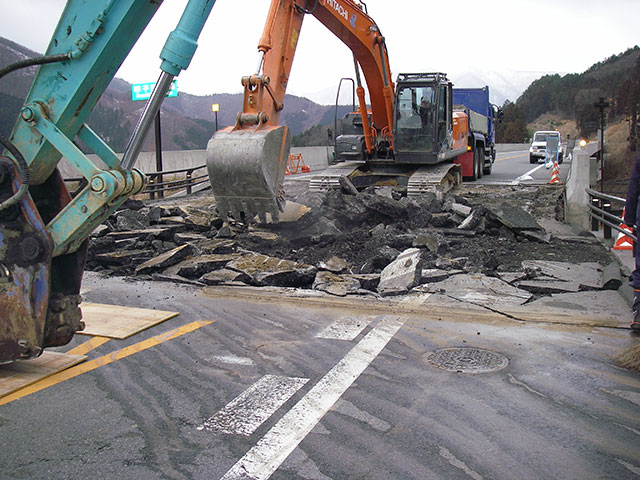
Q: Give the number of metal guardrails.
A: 2